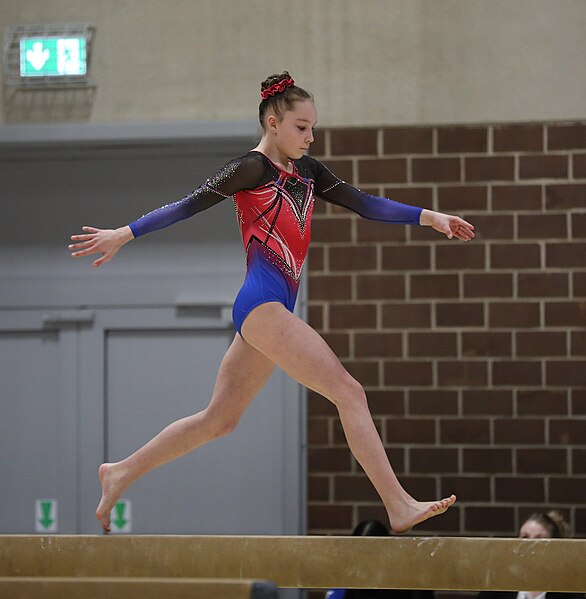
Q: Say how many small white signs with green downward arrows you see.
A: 2